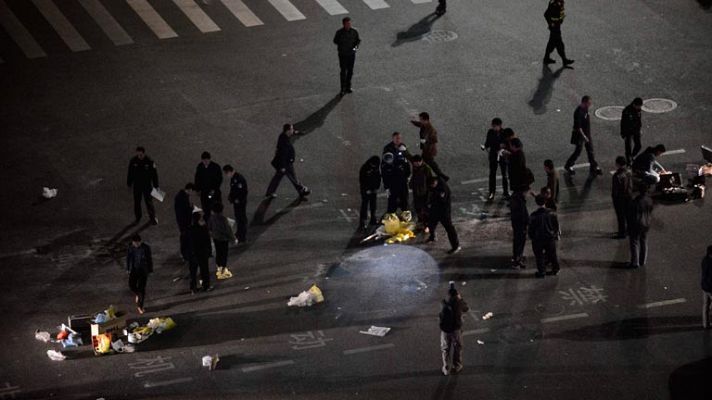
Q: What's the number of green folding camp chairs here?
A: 0